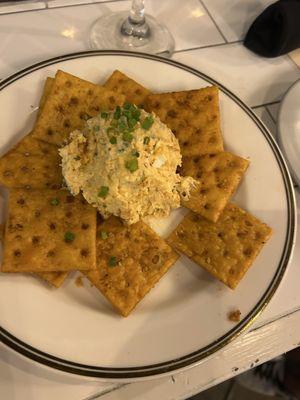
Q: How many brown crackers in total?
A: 10